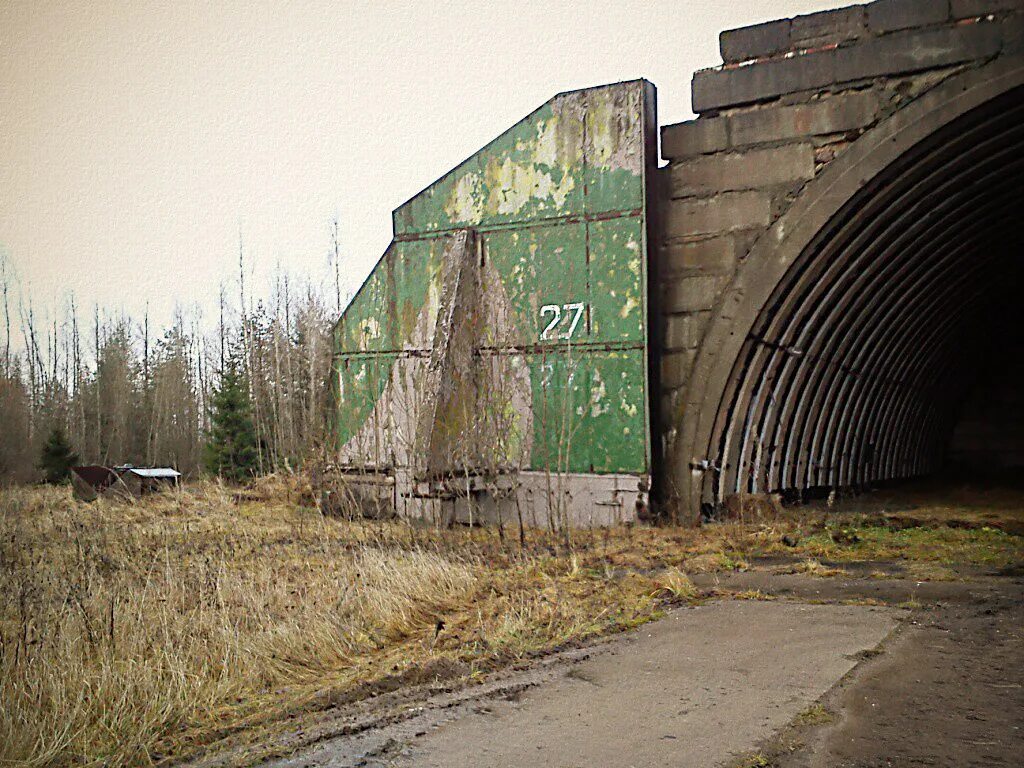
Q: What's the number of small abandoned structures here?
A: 2